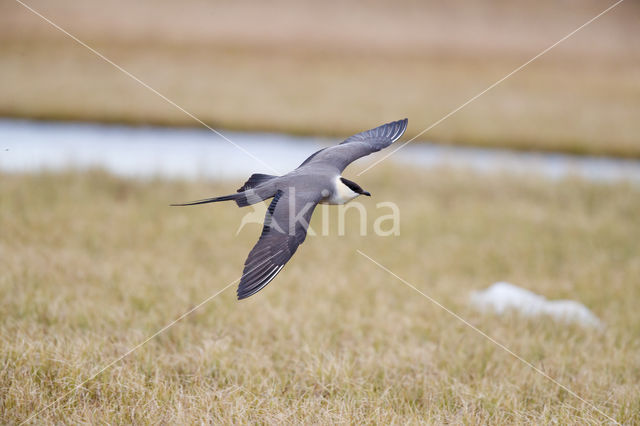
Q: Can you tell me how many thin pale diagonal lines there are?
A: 4